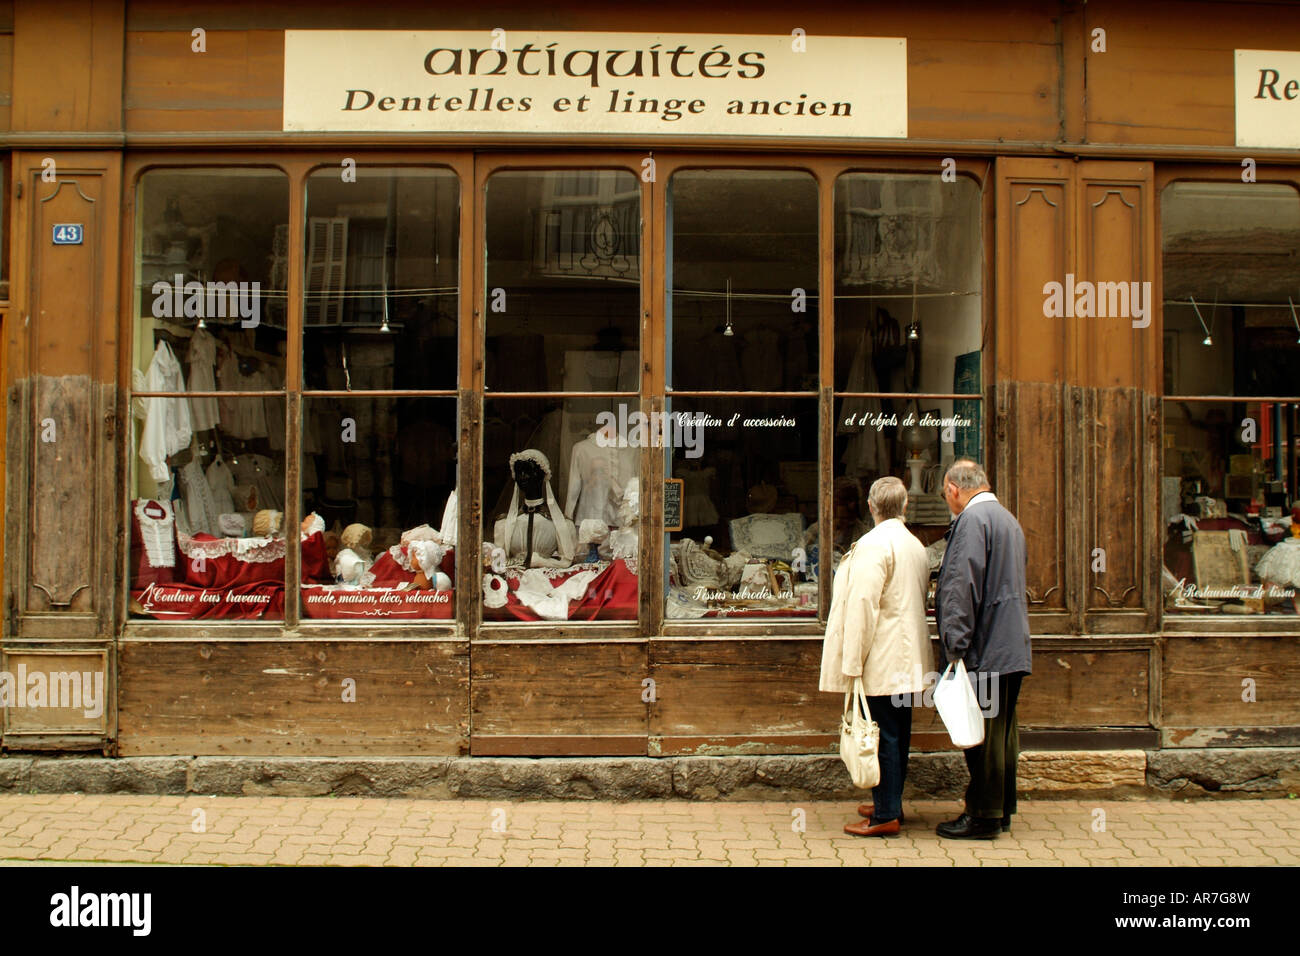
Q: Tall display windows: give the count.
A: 6